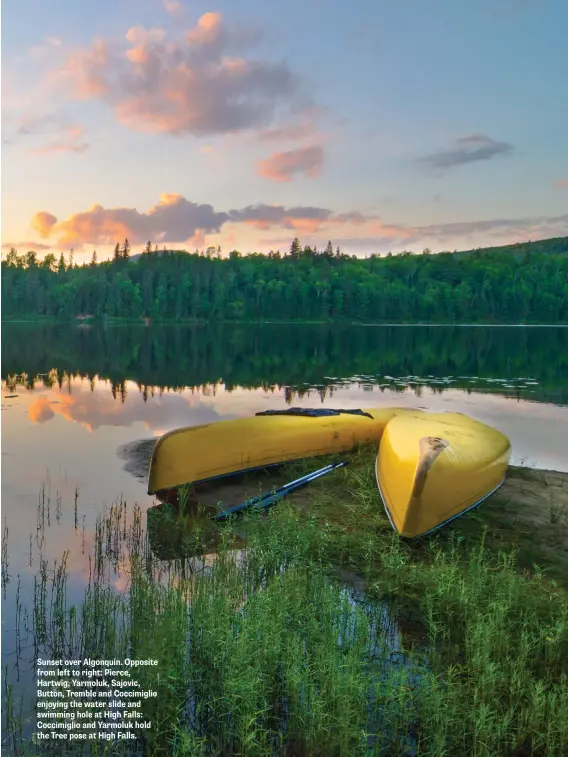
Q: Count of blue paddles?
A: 2